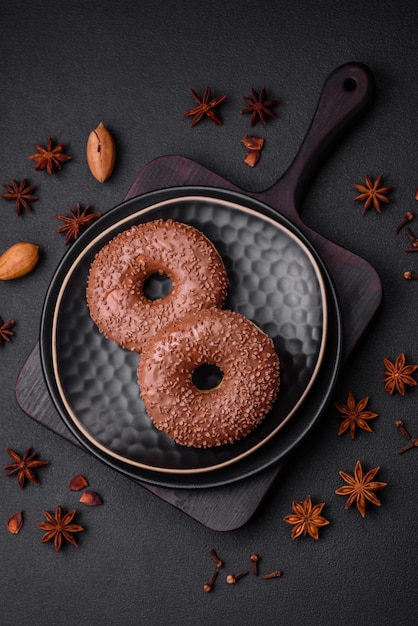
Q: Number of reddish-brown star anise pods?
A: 13